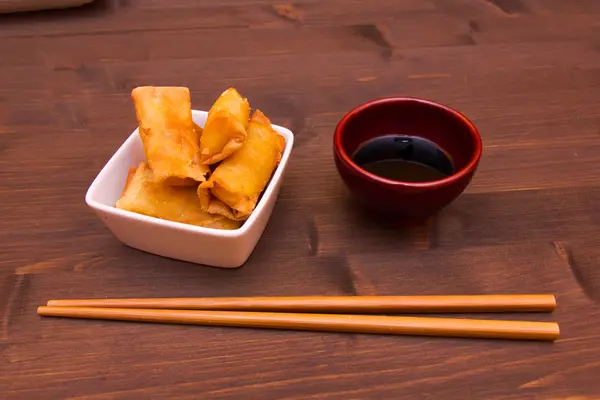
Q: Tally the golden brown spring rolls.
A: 4